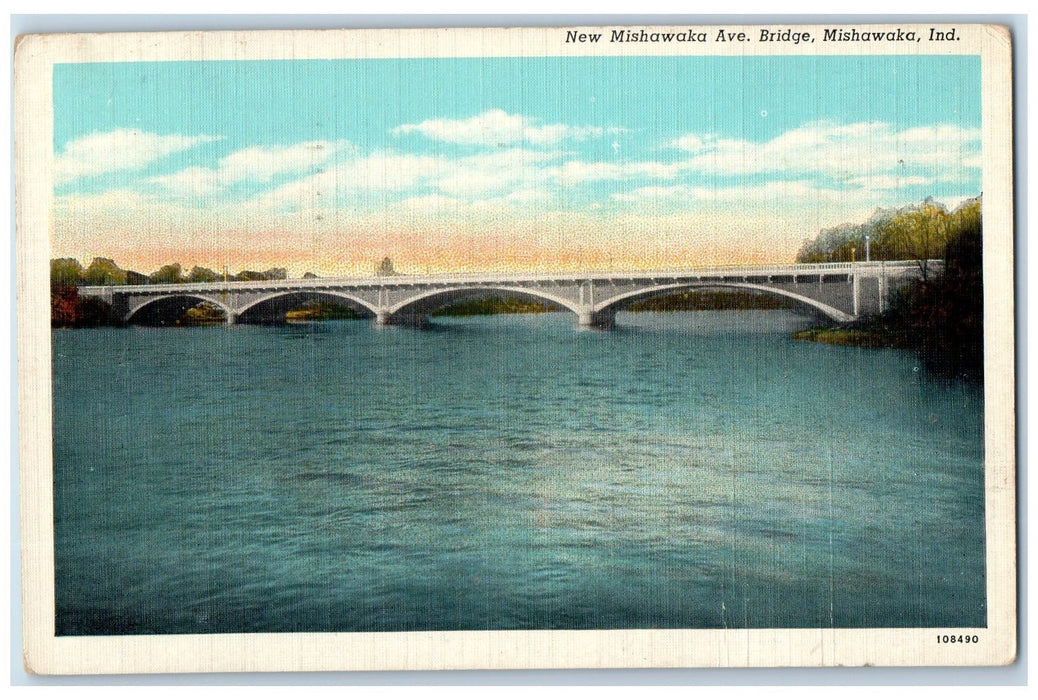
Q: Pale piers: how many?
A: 3